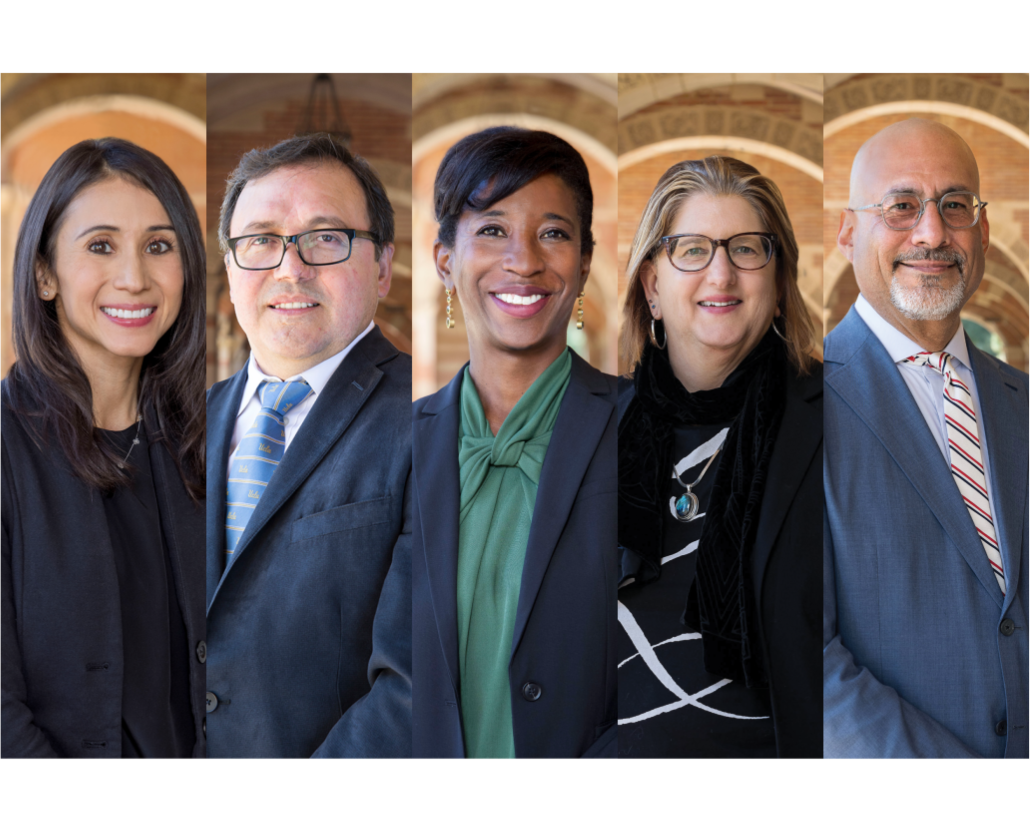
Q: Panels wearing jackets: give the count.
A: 5